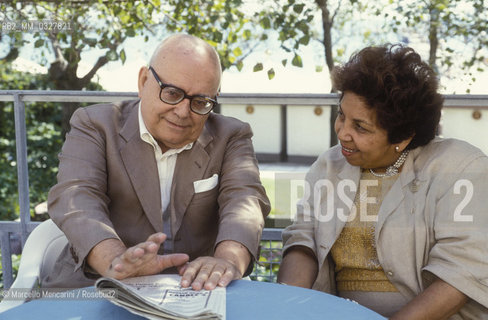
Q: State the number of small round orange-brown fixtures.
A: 3